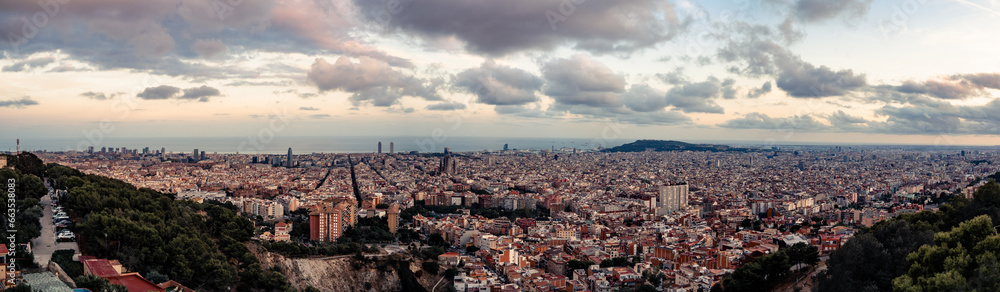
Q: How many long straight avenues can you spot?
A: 3